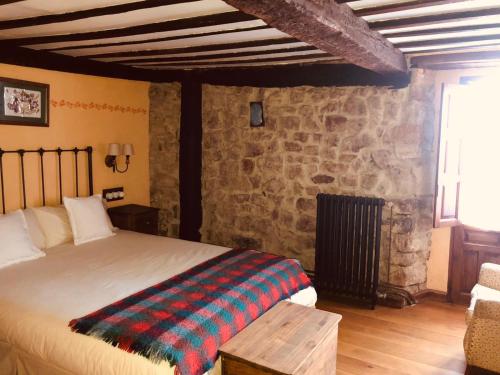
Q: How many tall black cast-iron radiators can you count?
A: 1